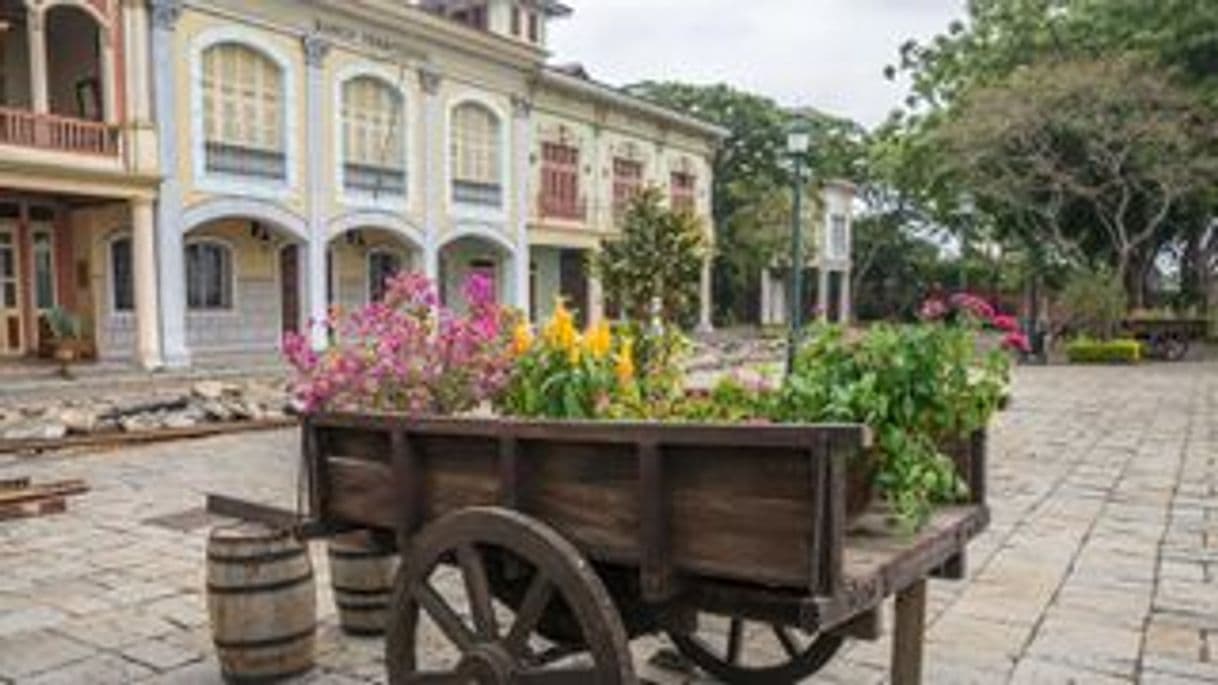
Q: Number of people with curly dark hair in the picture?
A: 0